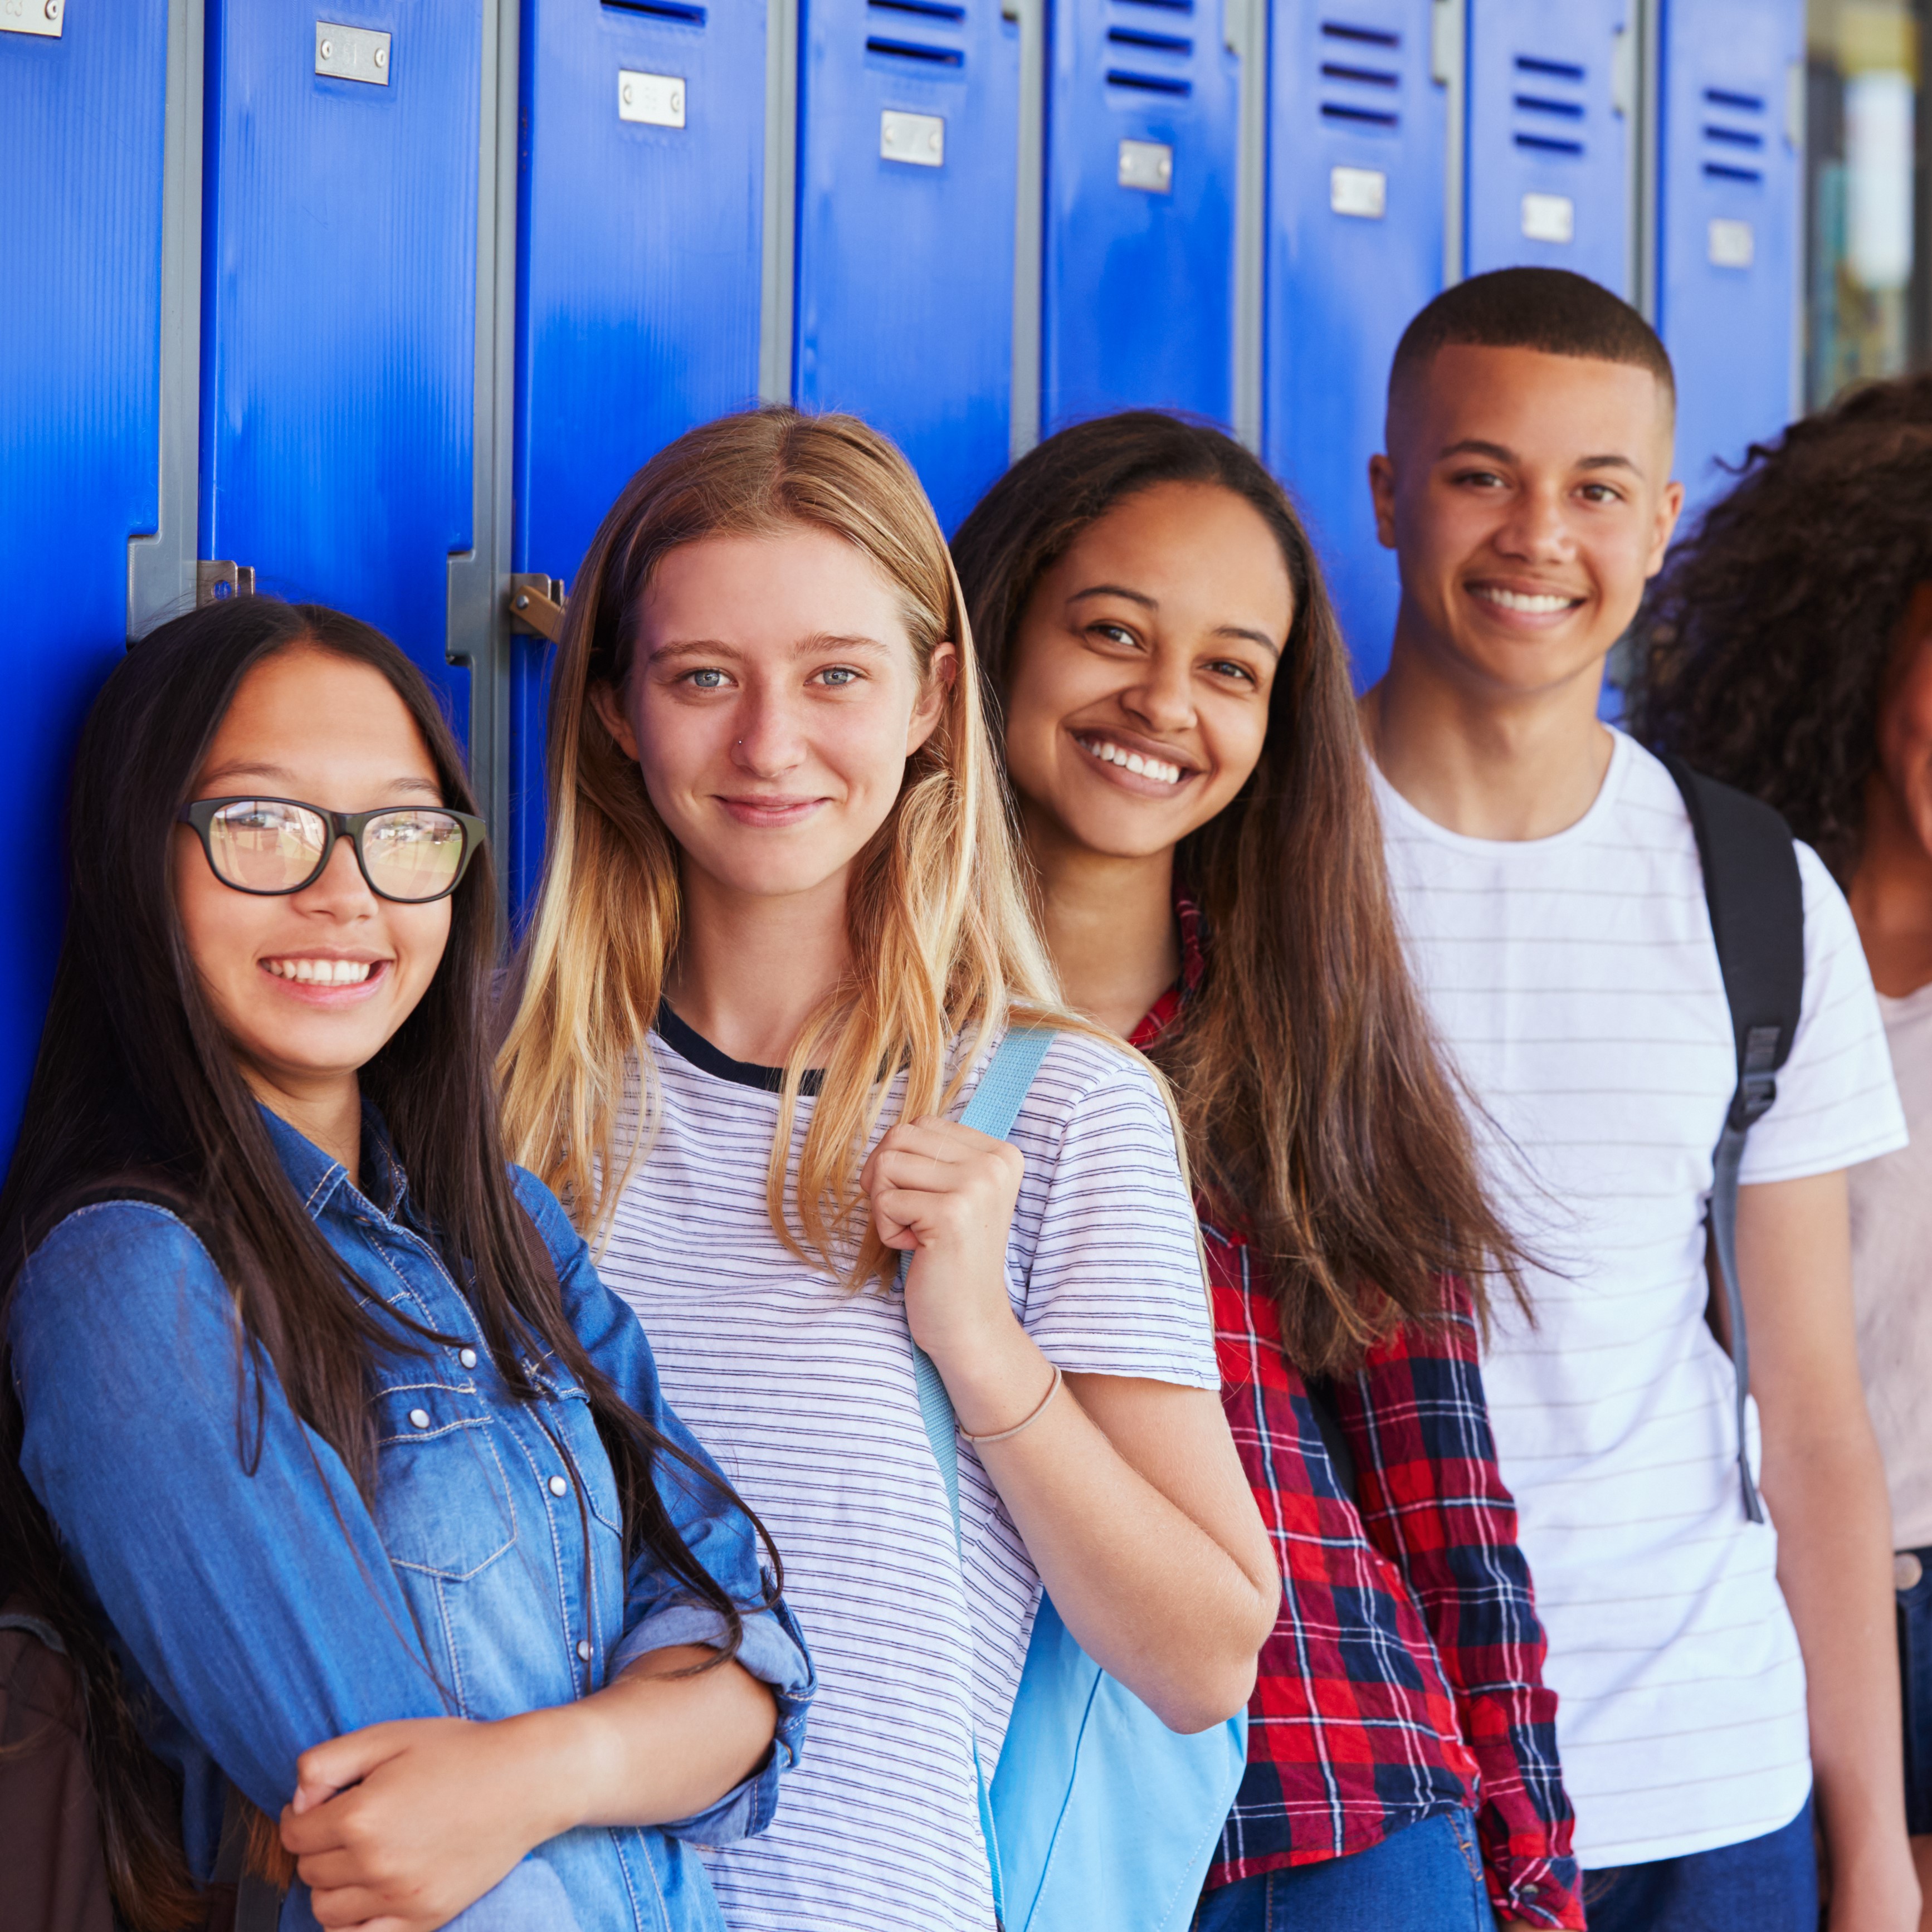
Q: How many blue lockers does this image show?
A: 8